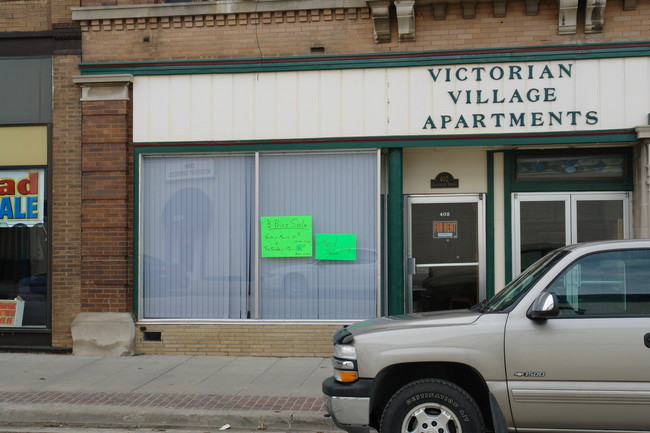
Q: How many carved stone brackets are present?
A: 4